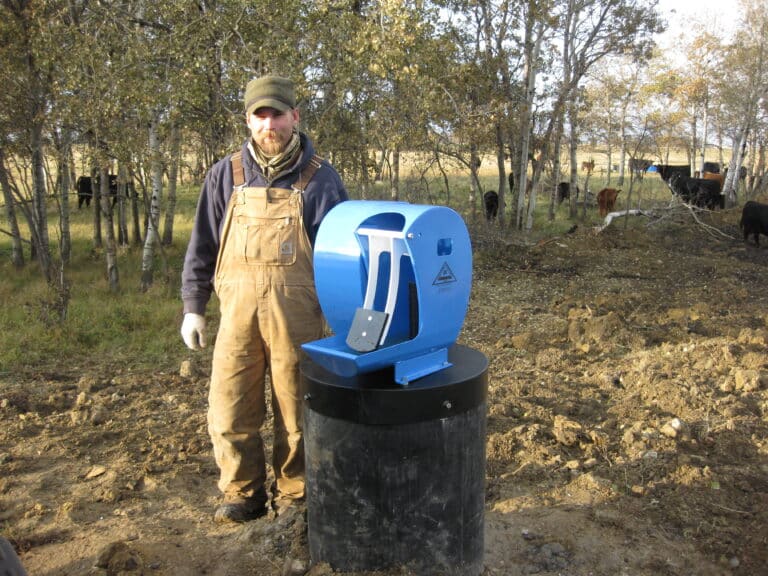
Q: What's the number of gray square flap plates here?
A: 1